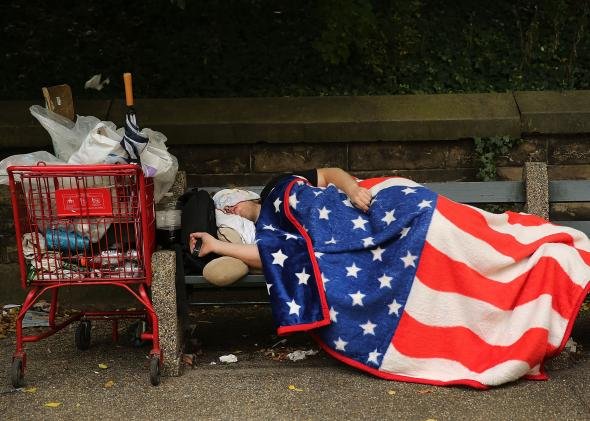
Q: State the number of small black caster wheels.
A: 4